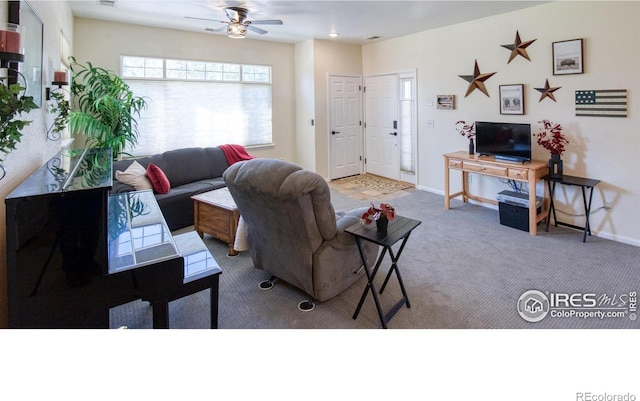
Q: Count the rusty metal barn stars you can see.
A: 3